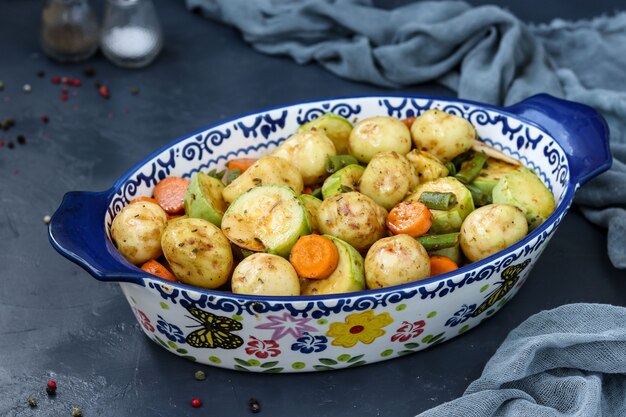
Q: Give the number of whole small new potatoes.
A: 11